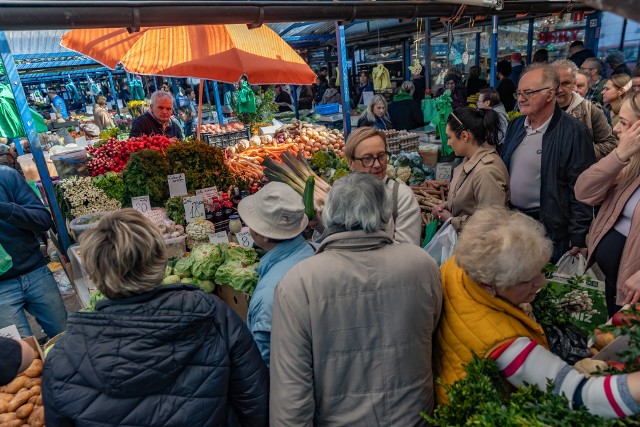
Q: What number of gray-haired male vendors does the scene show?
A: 1